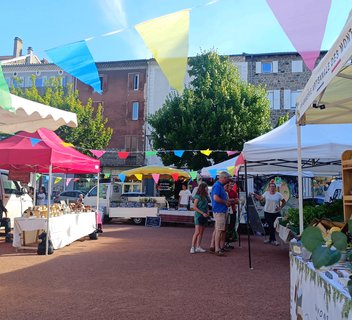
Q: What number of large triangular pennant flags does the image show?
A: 4